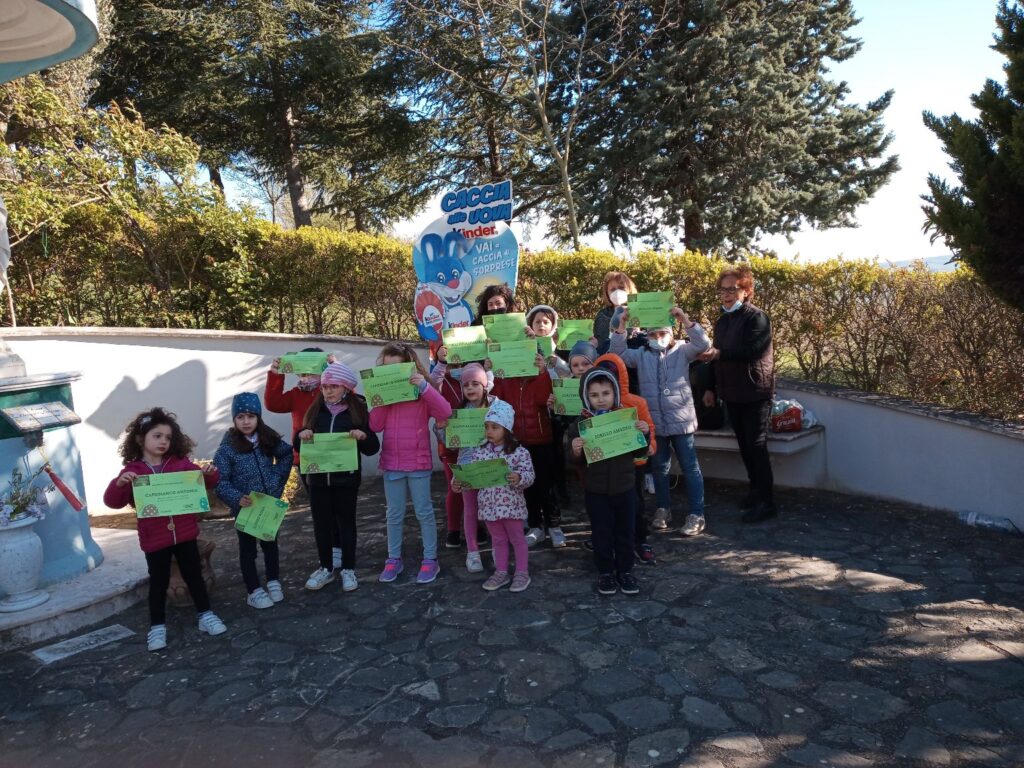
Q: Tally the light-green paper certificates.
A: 15